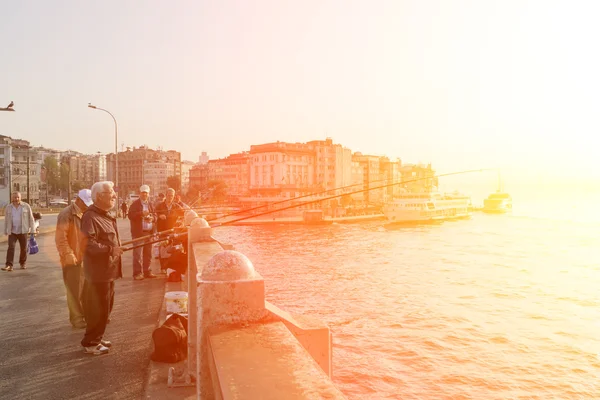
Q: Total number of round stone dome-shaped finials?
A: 3